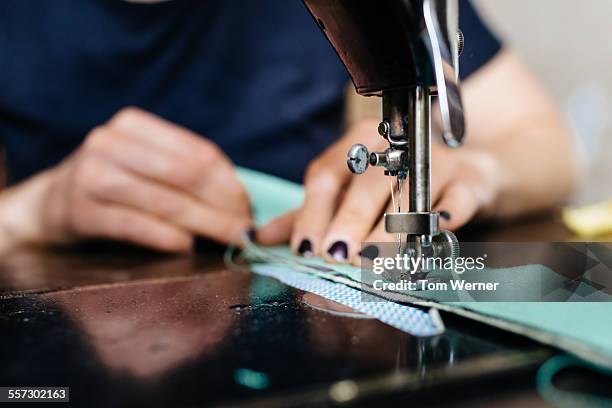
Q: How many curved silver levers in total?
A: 1